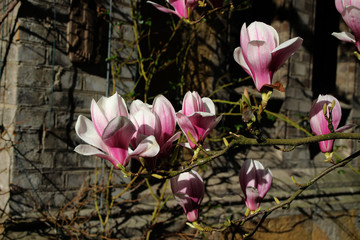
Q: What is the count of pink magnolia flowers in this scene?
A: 9